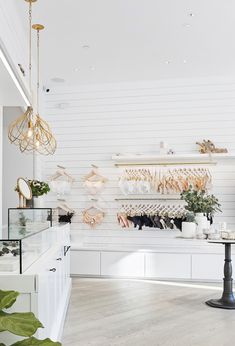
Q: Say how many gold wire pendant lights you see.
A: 2